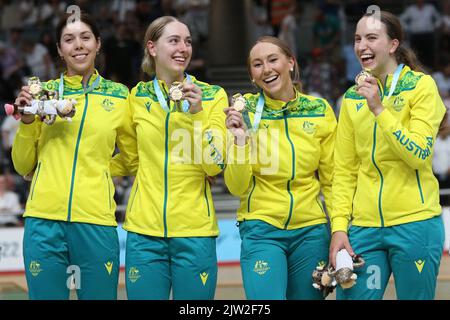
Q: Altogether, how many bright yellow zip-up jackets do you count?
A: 4